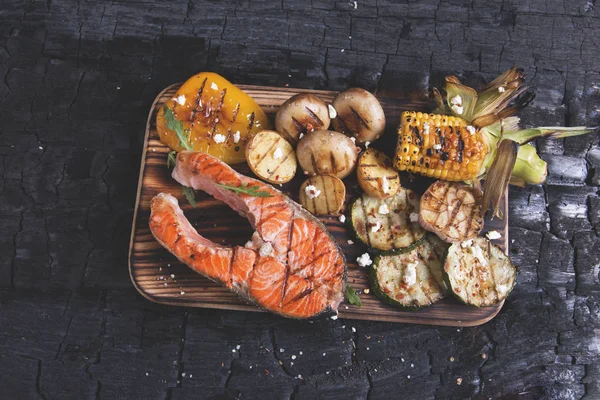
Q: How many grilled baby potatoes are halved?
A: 3